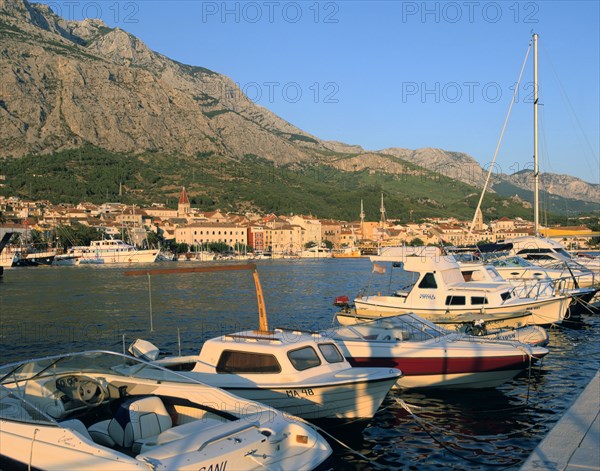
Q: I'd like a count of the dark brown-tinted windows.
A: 1